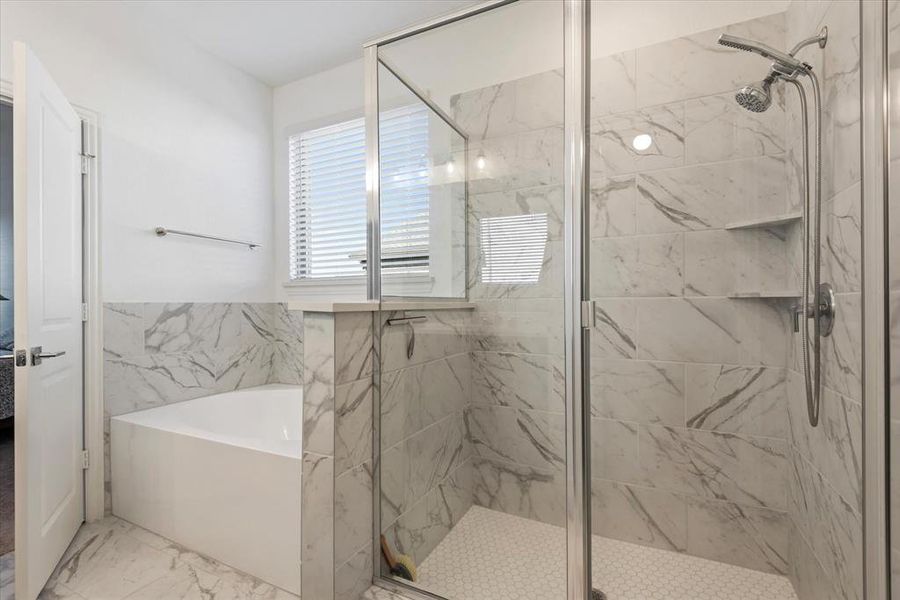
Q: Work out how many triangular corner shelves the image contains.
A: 2